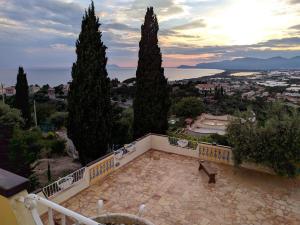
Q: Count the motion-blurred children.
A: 0